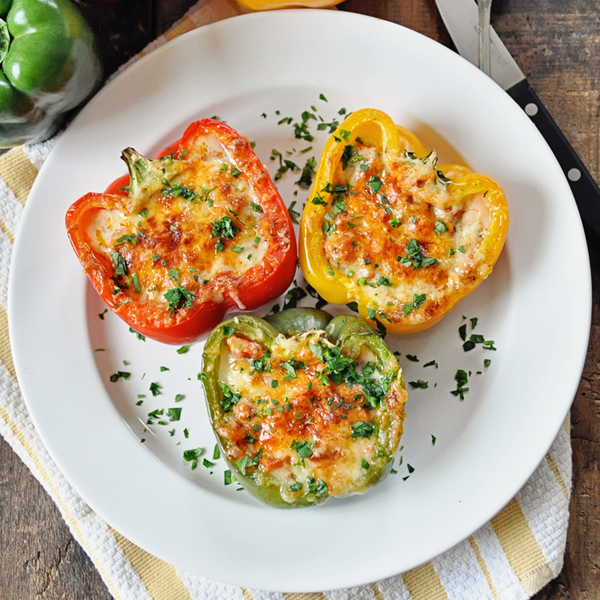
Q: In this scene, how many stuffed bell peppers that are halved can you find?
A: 3